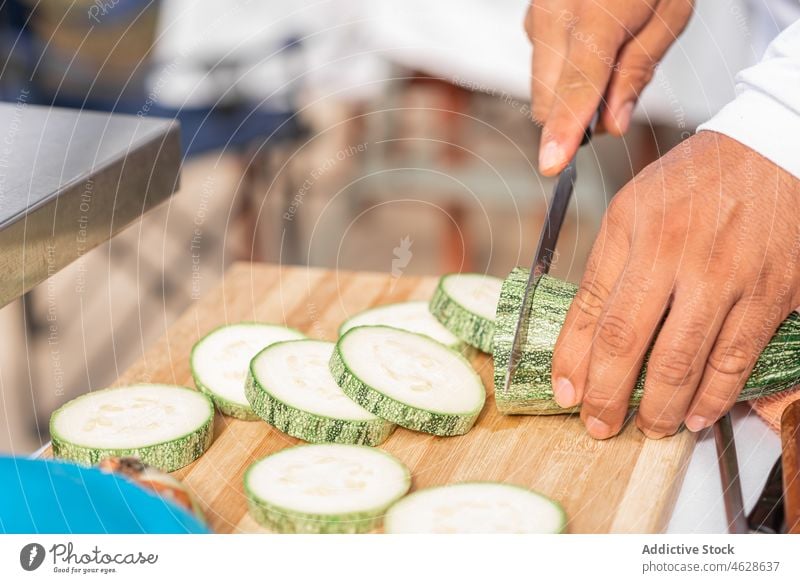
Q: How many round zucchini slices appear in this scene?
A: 8